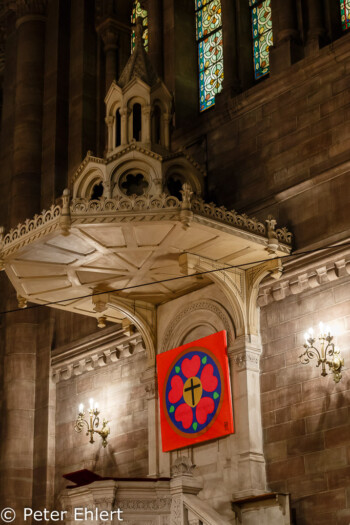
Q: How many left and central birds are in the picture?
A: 0